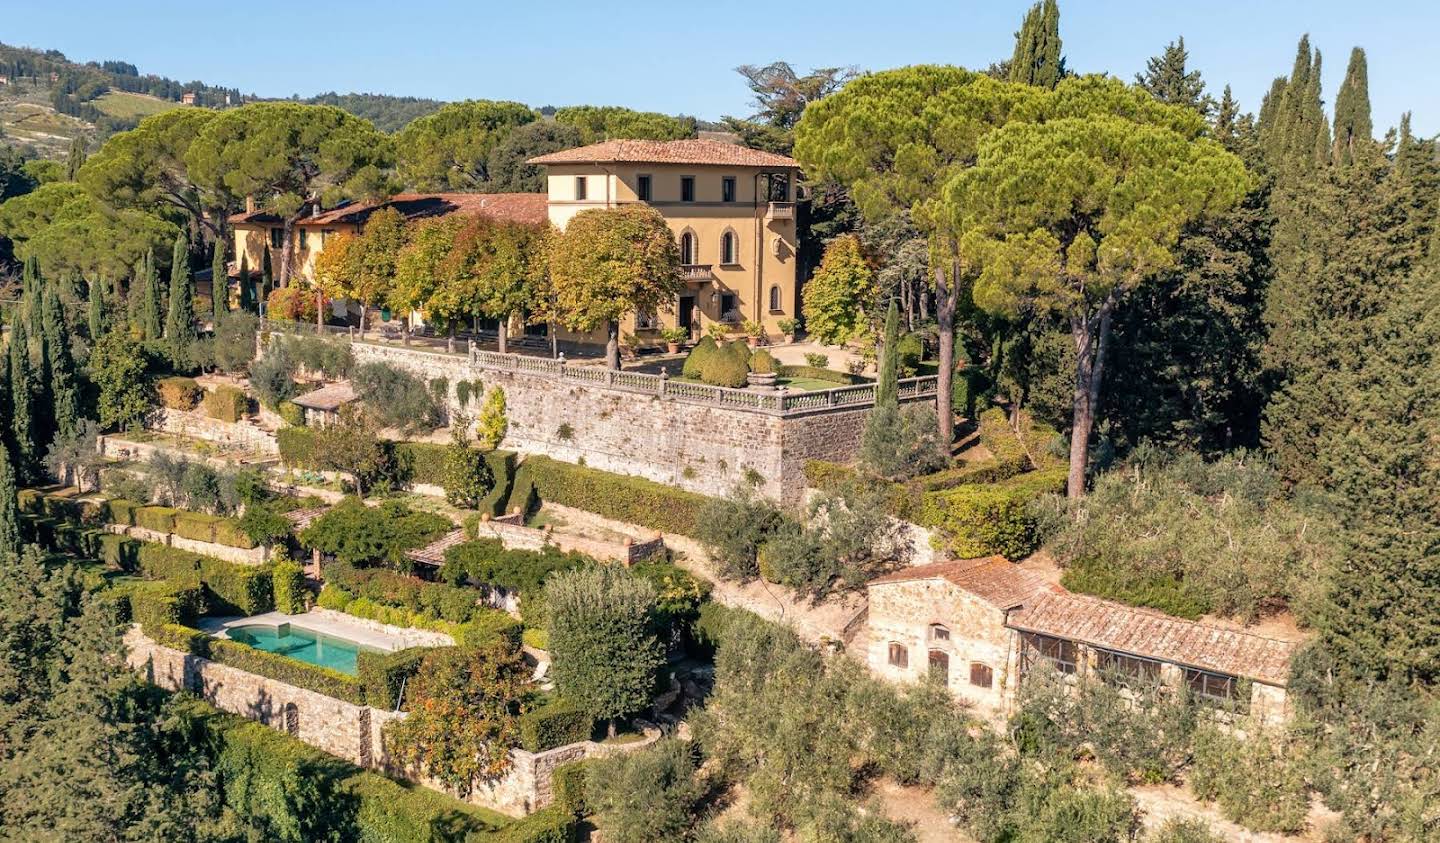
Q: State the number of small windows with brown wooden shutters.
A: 2